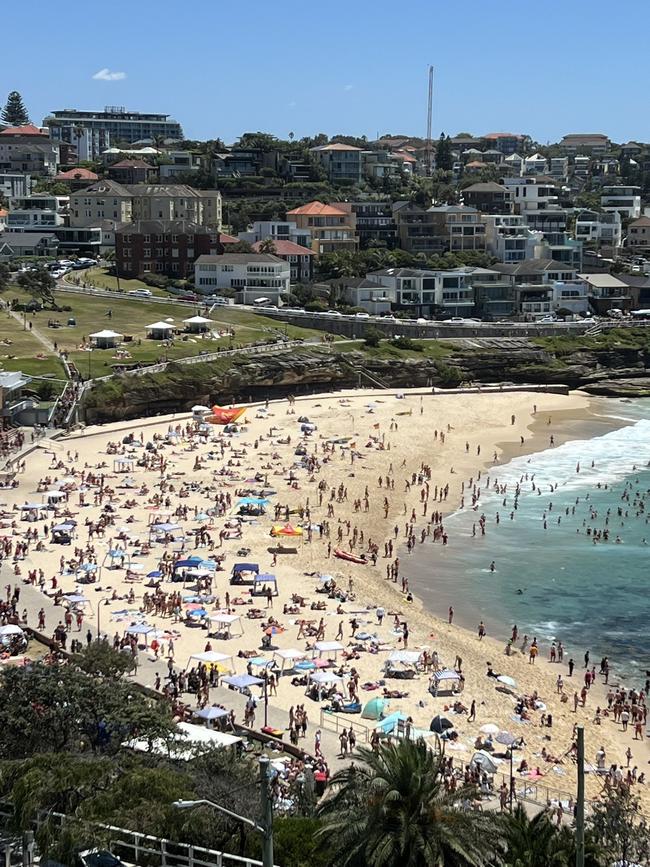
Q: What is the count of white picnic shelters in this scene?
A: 3